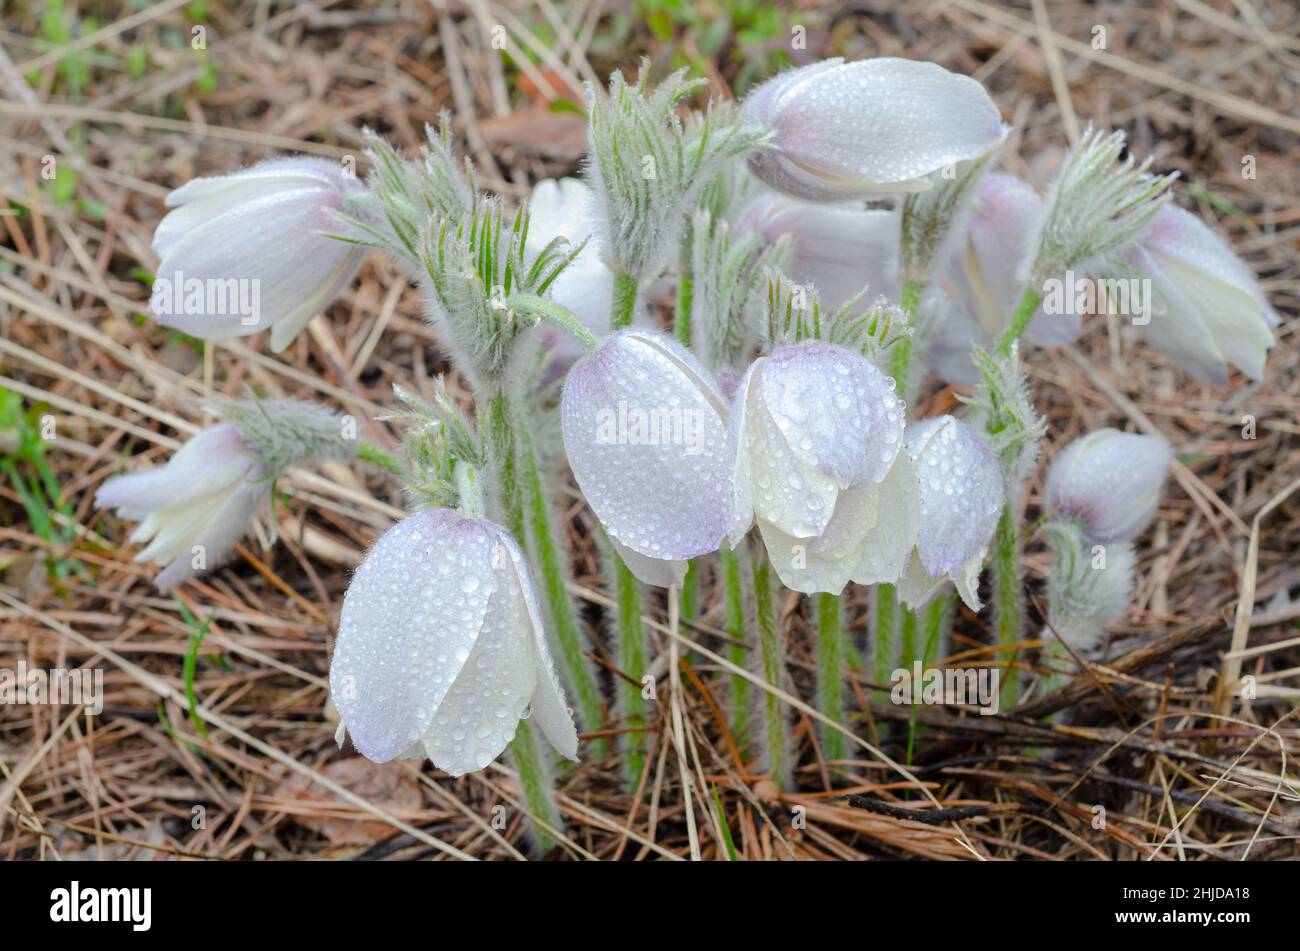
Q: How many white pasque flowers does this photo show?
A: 12